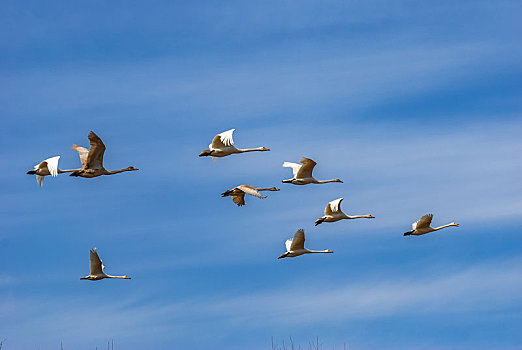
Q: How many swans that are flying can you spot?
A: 9